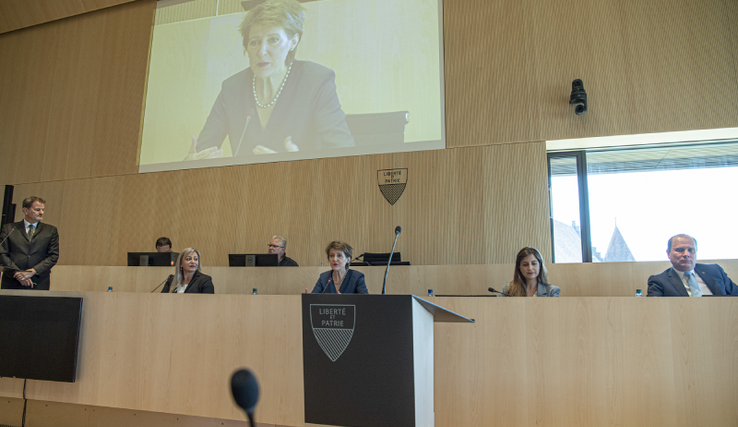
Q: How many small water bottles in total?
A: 4